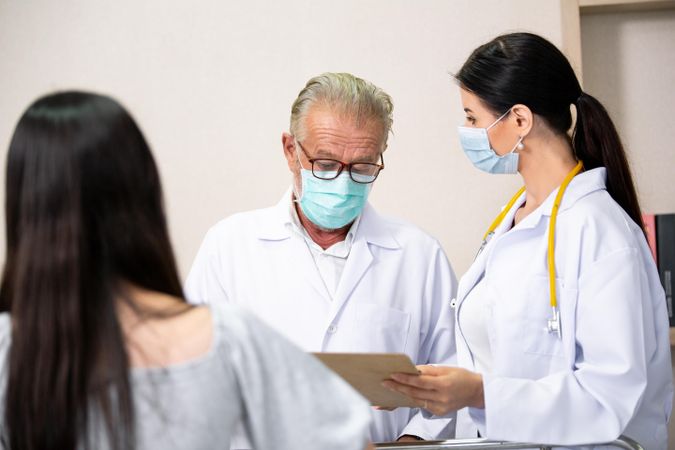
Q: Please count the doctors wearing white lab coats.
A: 2